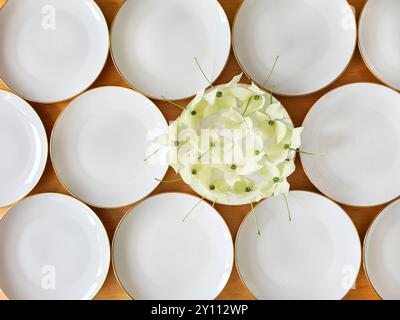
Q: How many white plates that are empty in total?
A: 11